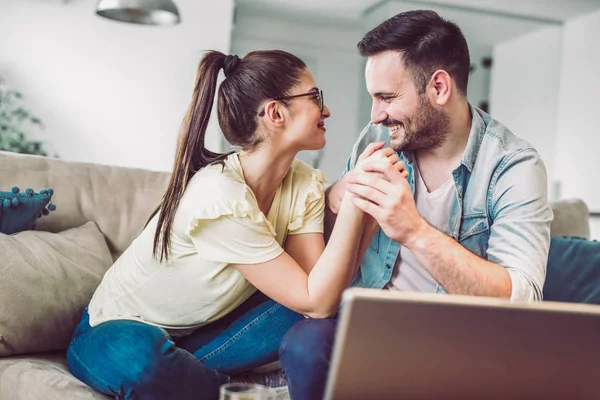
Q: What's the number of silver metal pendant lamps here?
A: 1